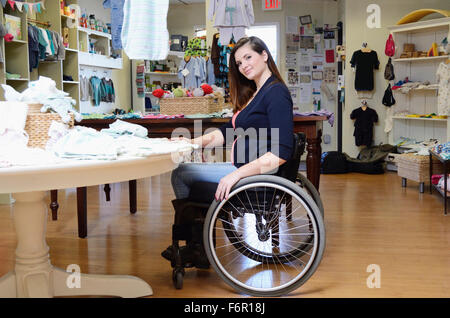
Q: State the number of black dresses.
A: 2